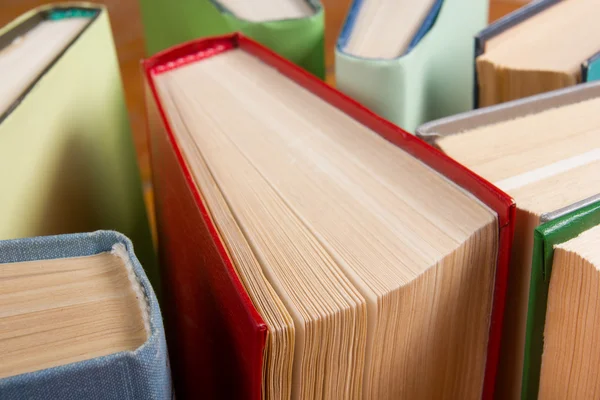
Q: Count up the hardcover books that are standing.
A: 8